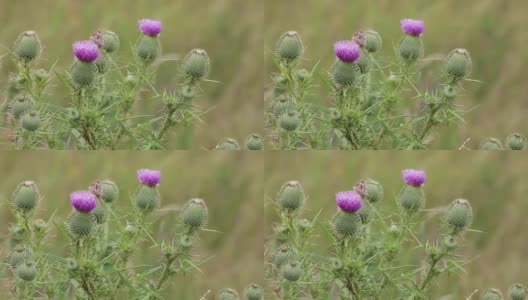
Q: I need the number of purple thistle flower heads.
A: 8